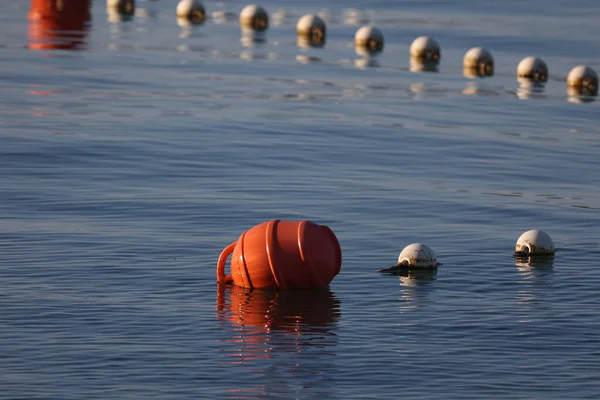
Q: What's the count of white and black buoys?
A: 11